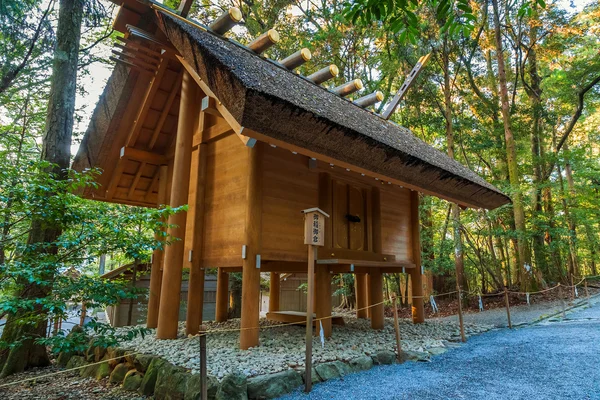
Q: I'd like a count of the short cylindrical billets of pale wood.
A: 6